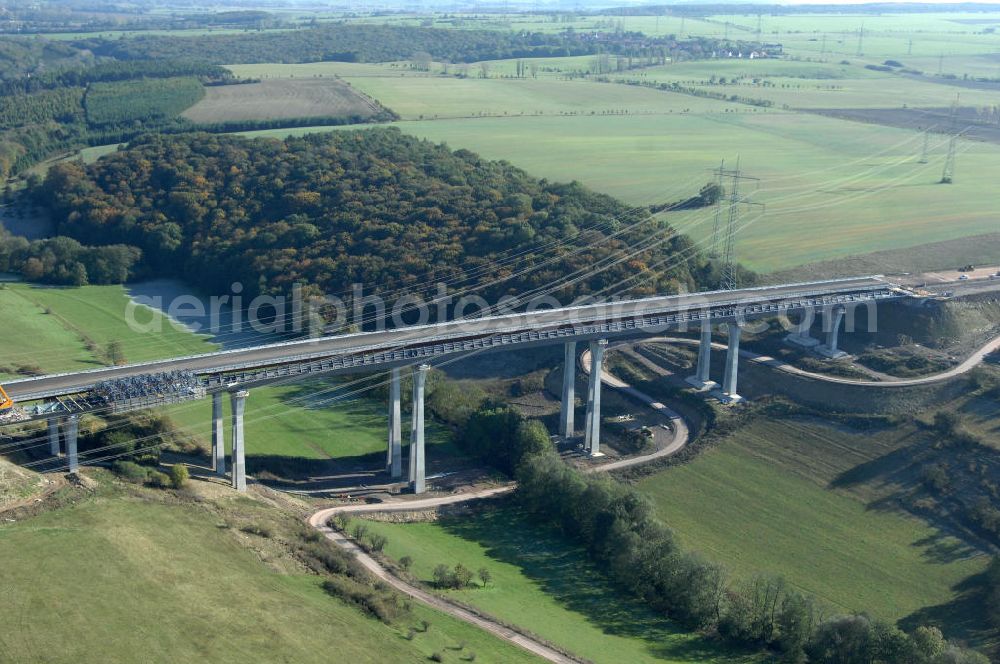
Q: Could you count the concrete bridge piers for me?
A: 12